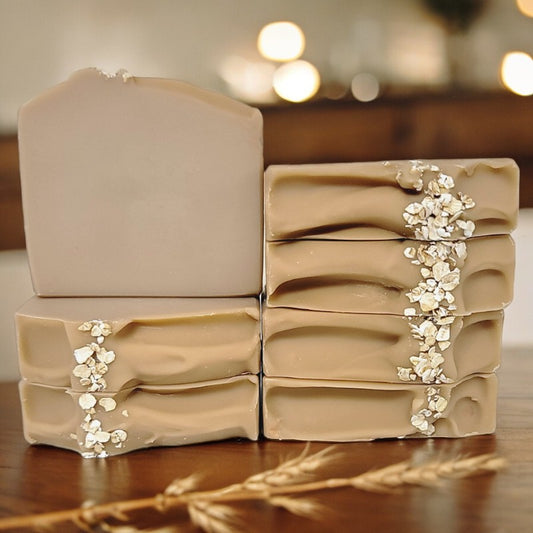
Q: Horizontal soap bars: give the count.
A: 6